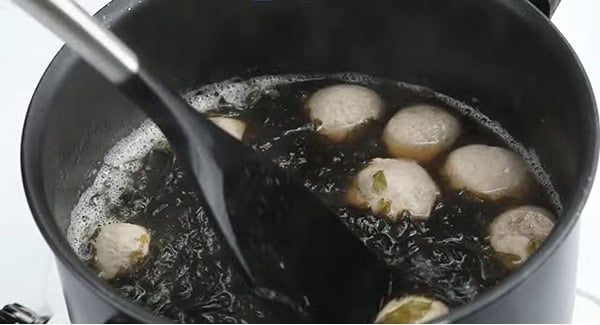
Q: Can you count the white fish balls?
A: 8